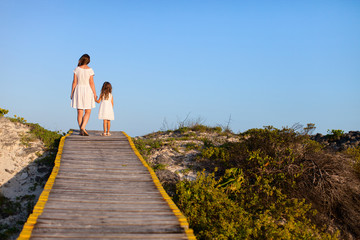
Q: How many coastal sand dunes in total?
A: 2